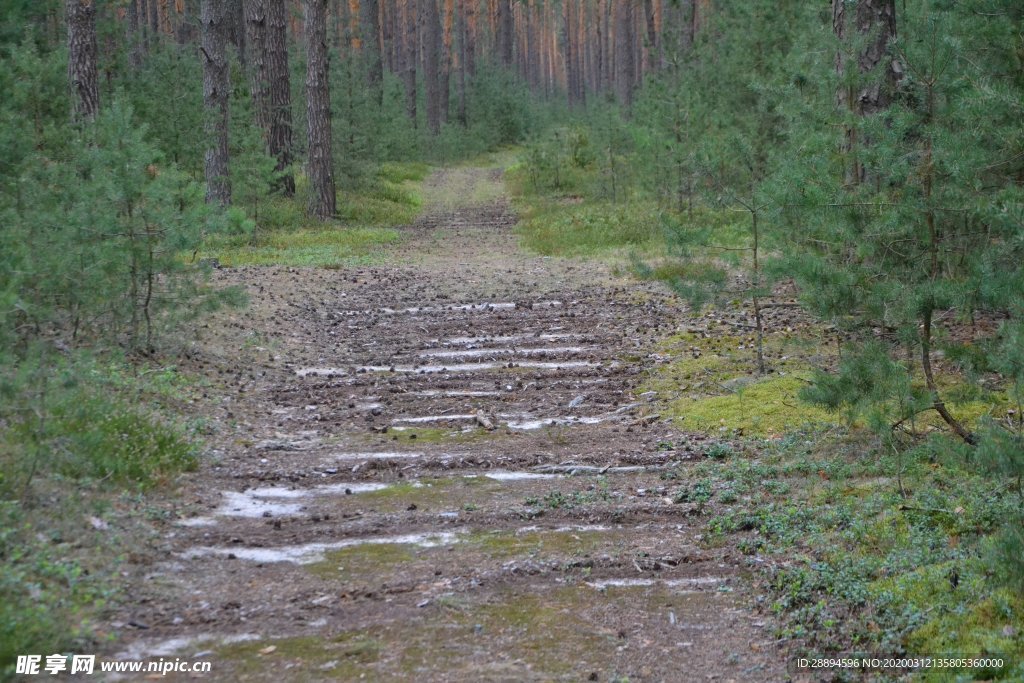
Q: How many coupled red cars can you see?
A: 0